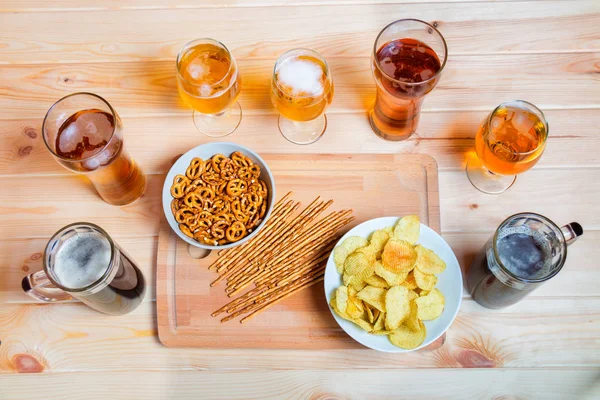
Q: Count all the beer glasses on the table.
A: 7